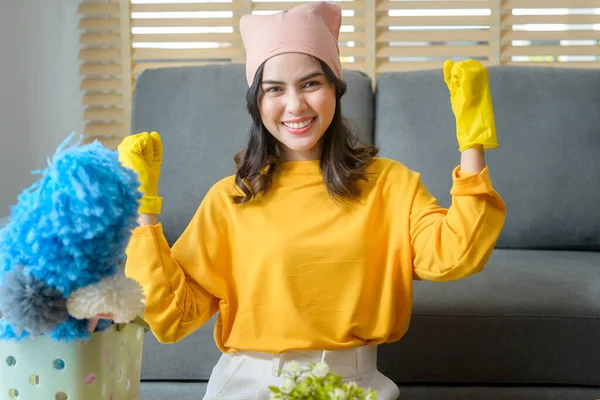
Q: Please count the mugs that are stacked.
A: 0